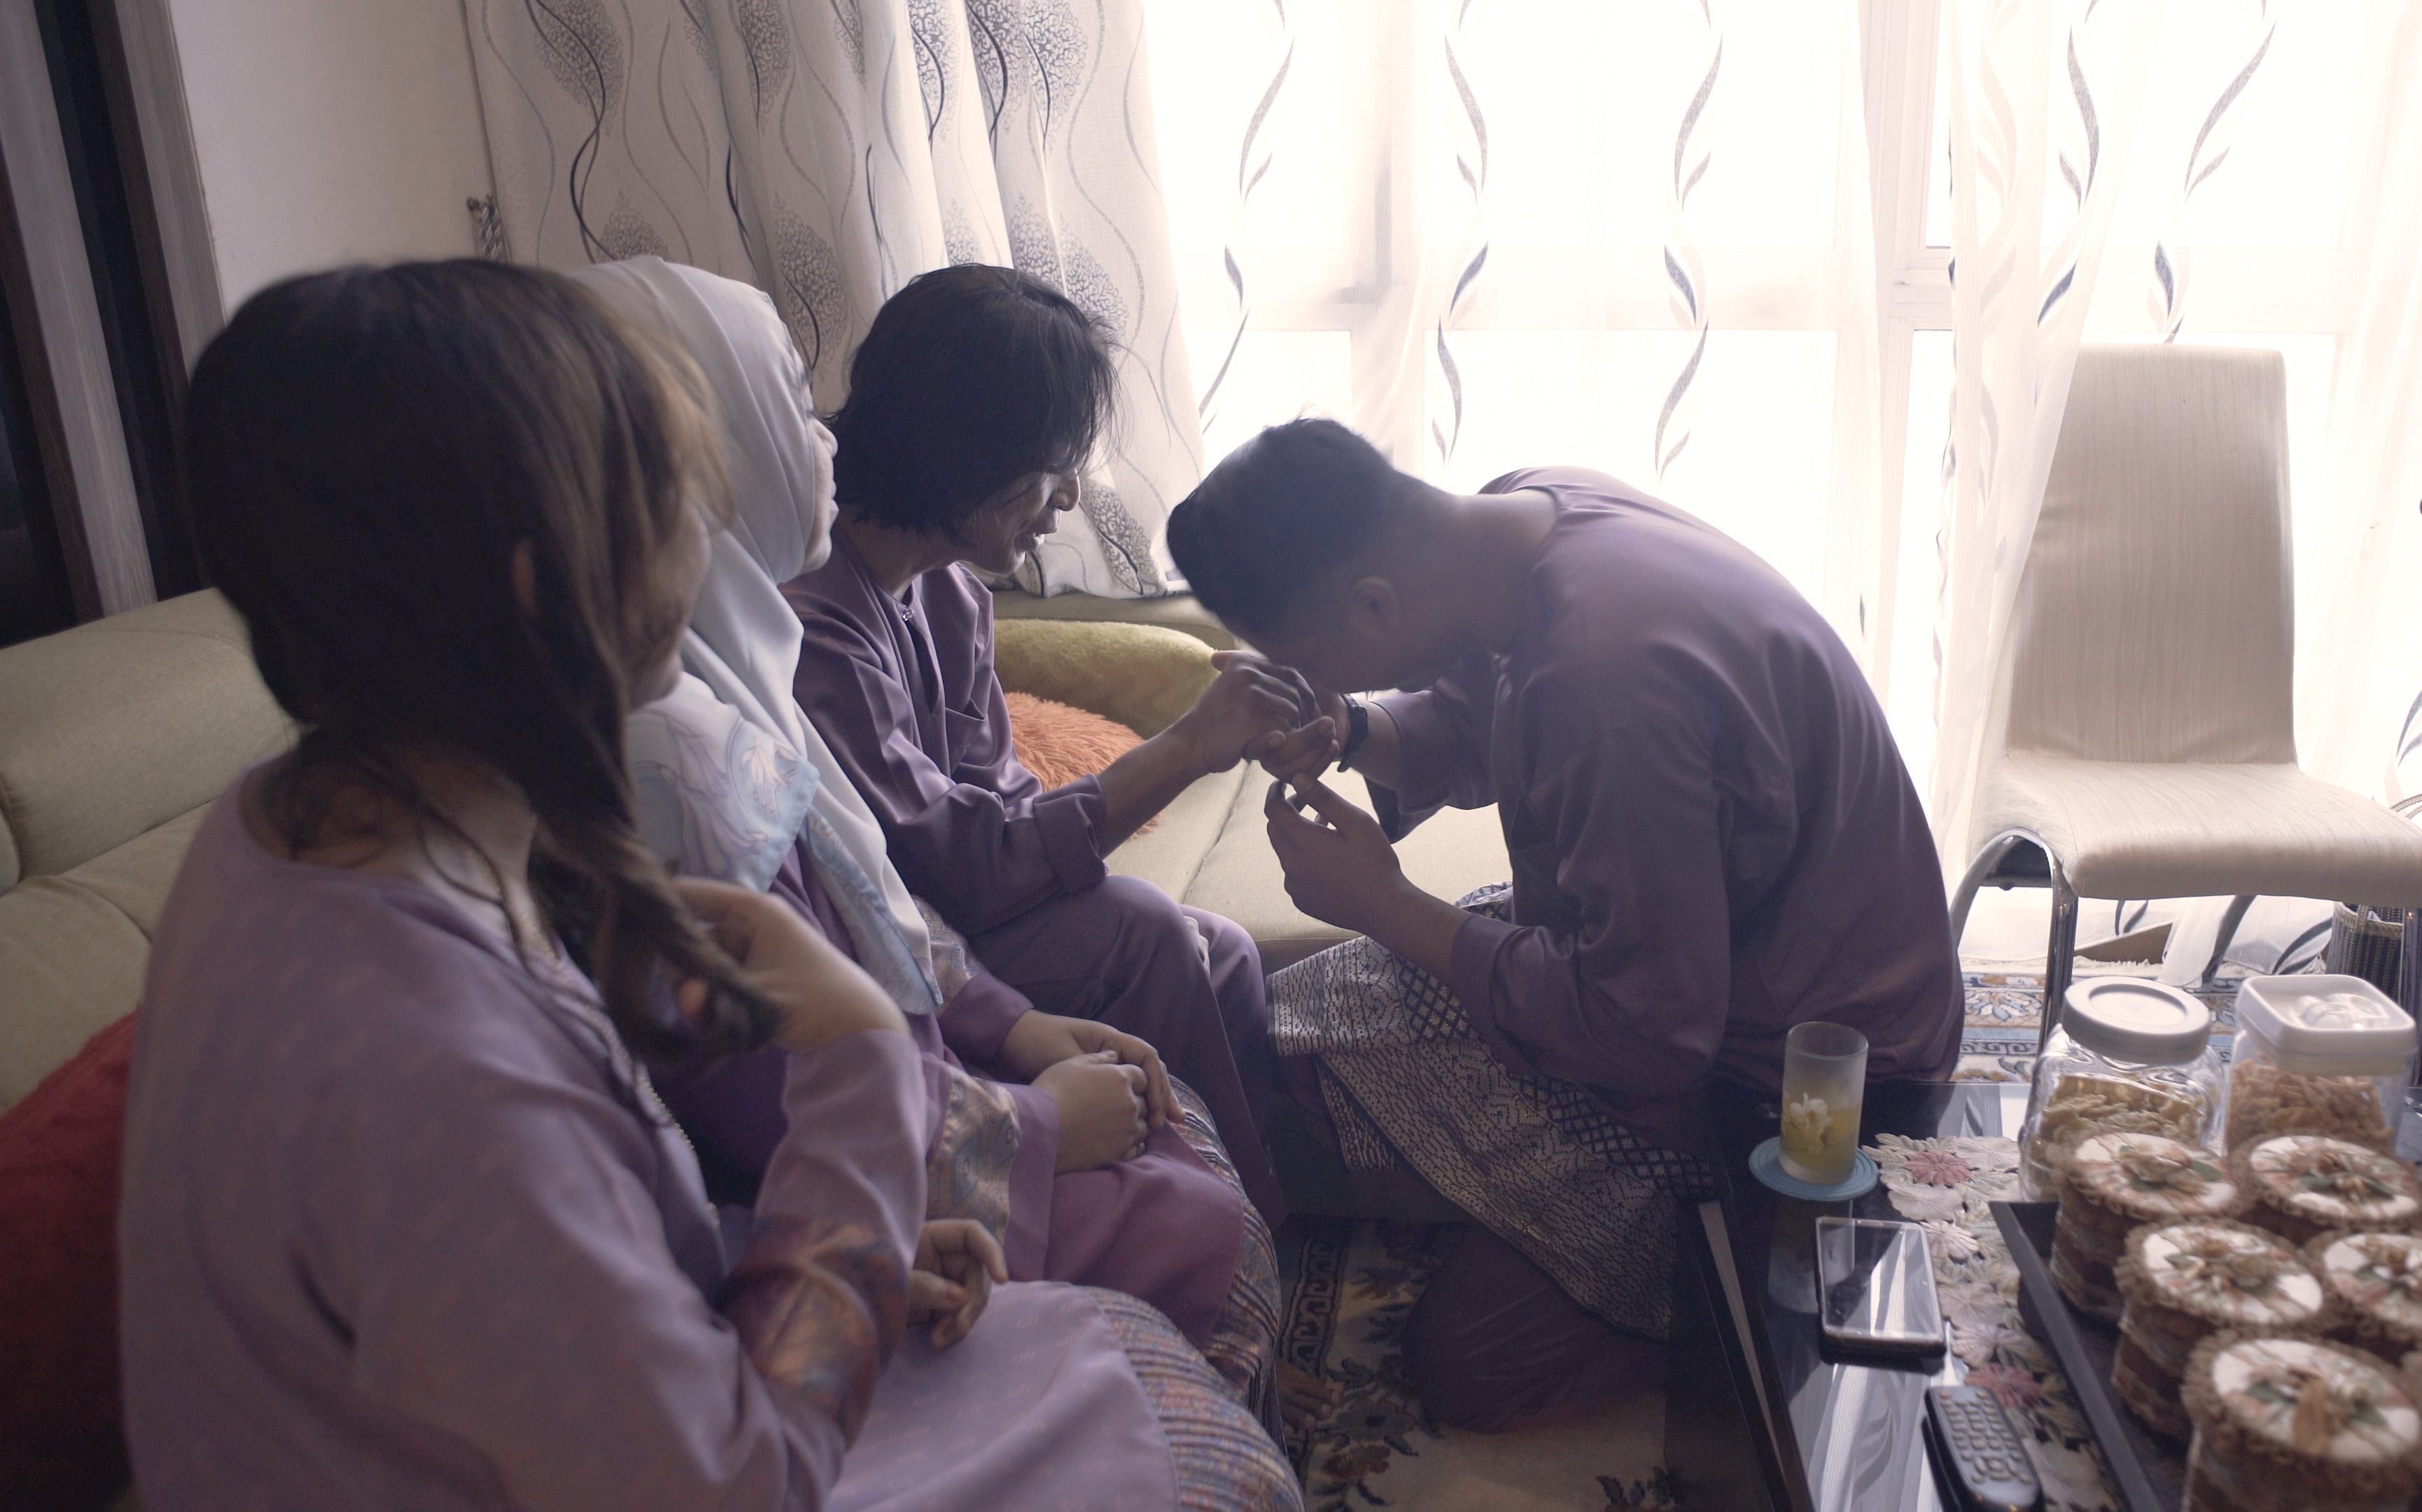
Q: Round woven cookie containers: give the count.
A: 5